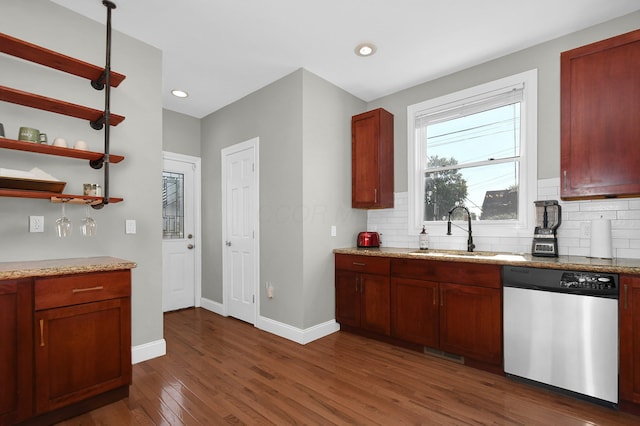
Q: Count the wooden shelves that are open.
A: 4